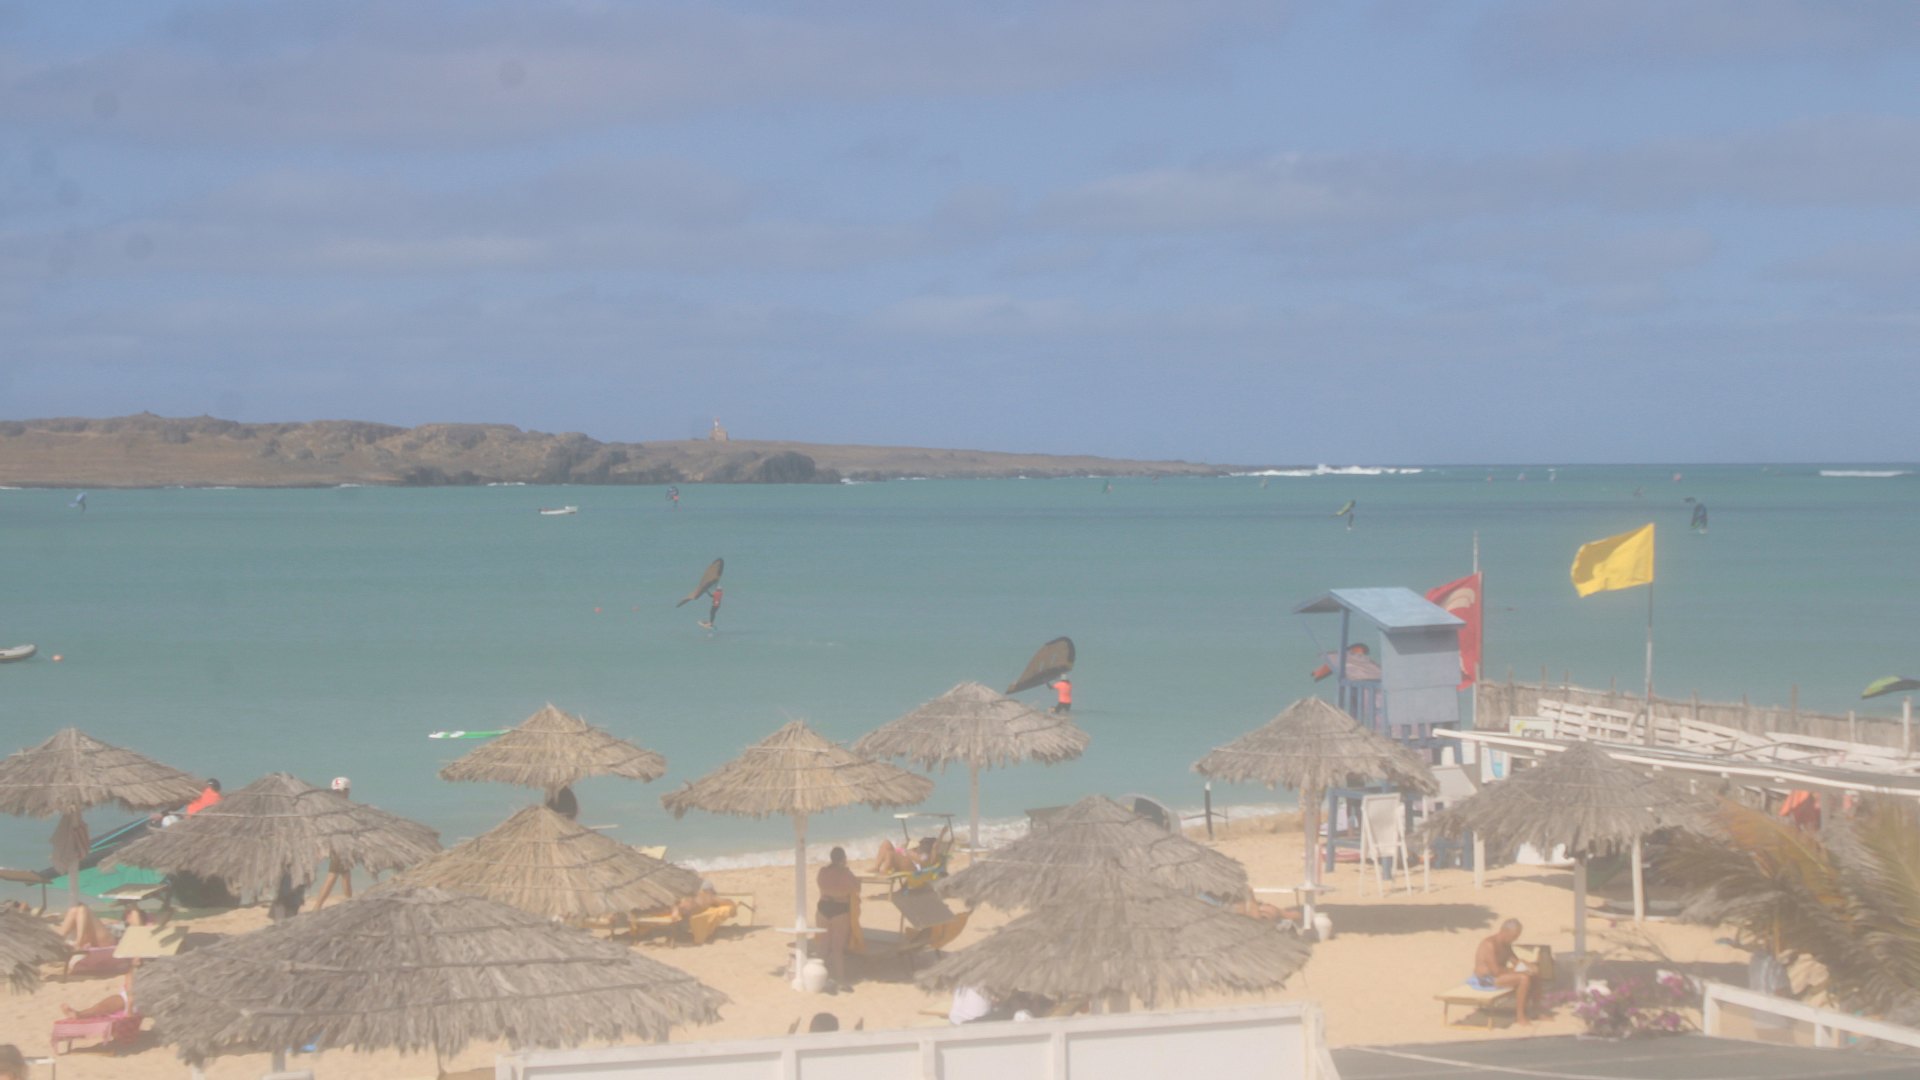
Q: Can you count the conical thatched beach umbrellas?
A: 12